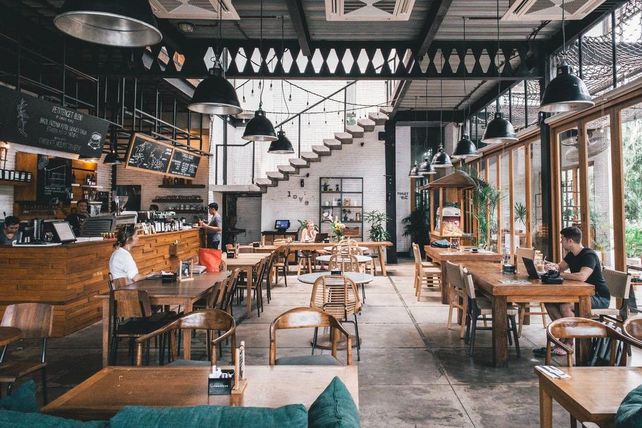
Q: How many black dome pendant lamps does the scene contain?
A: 11